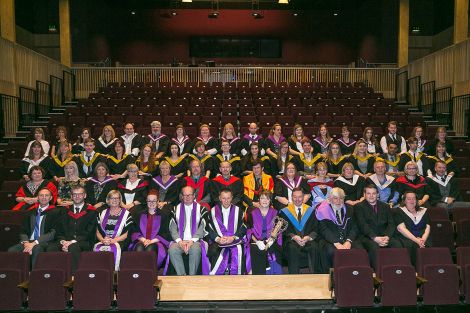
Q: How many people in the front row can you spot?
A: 11